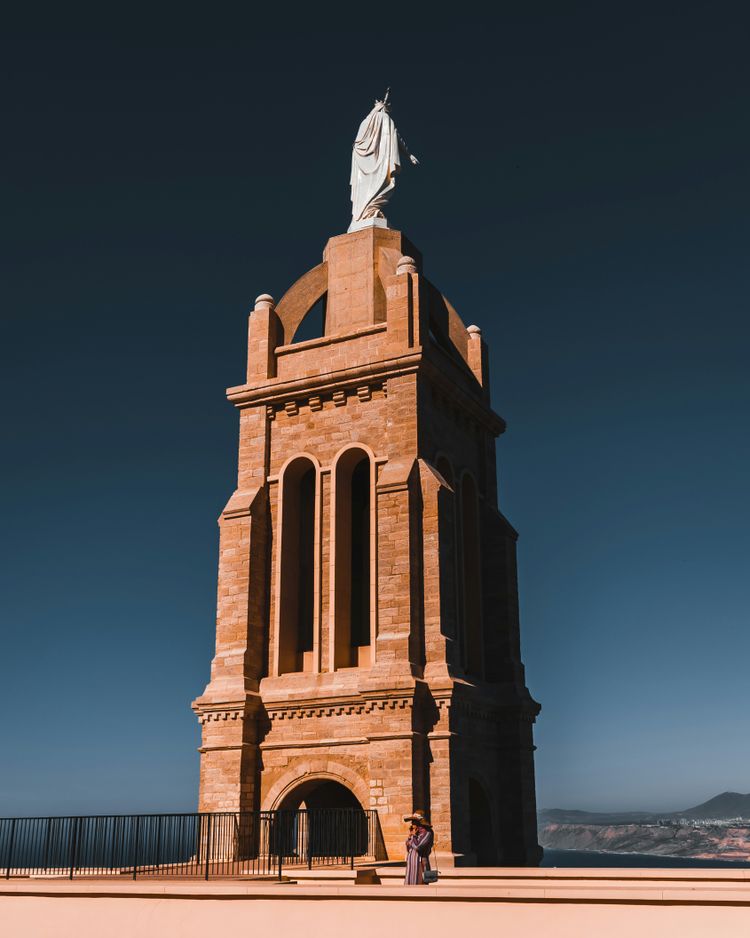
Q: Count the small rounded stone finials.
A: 3